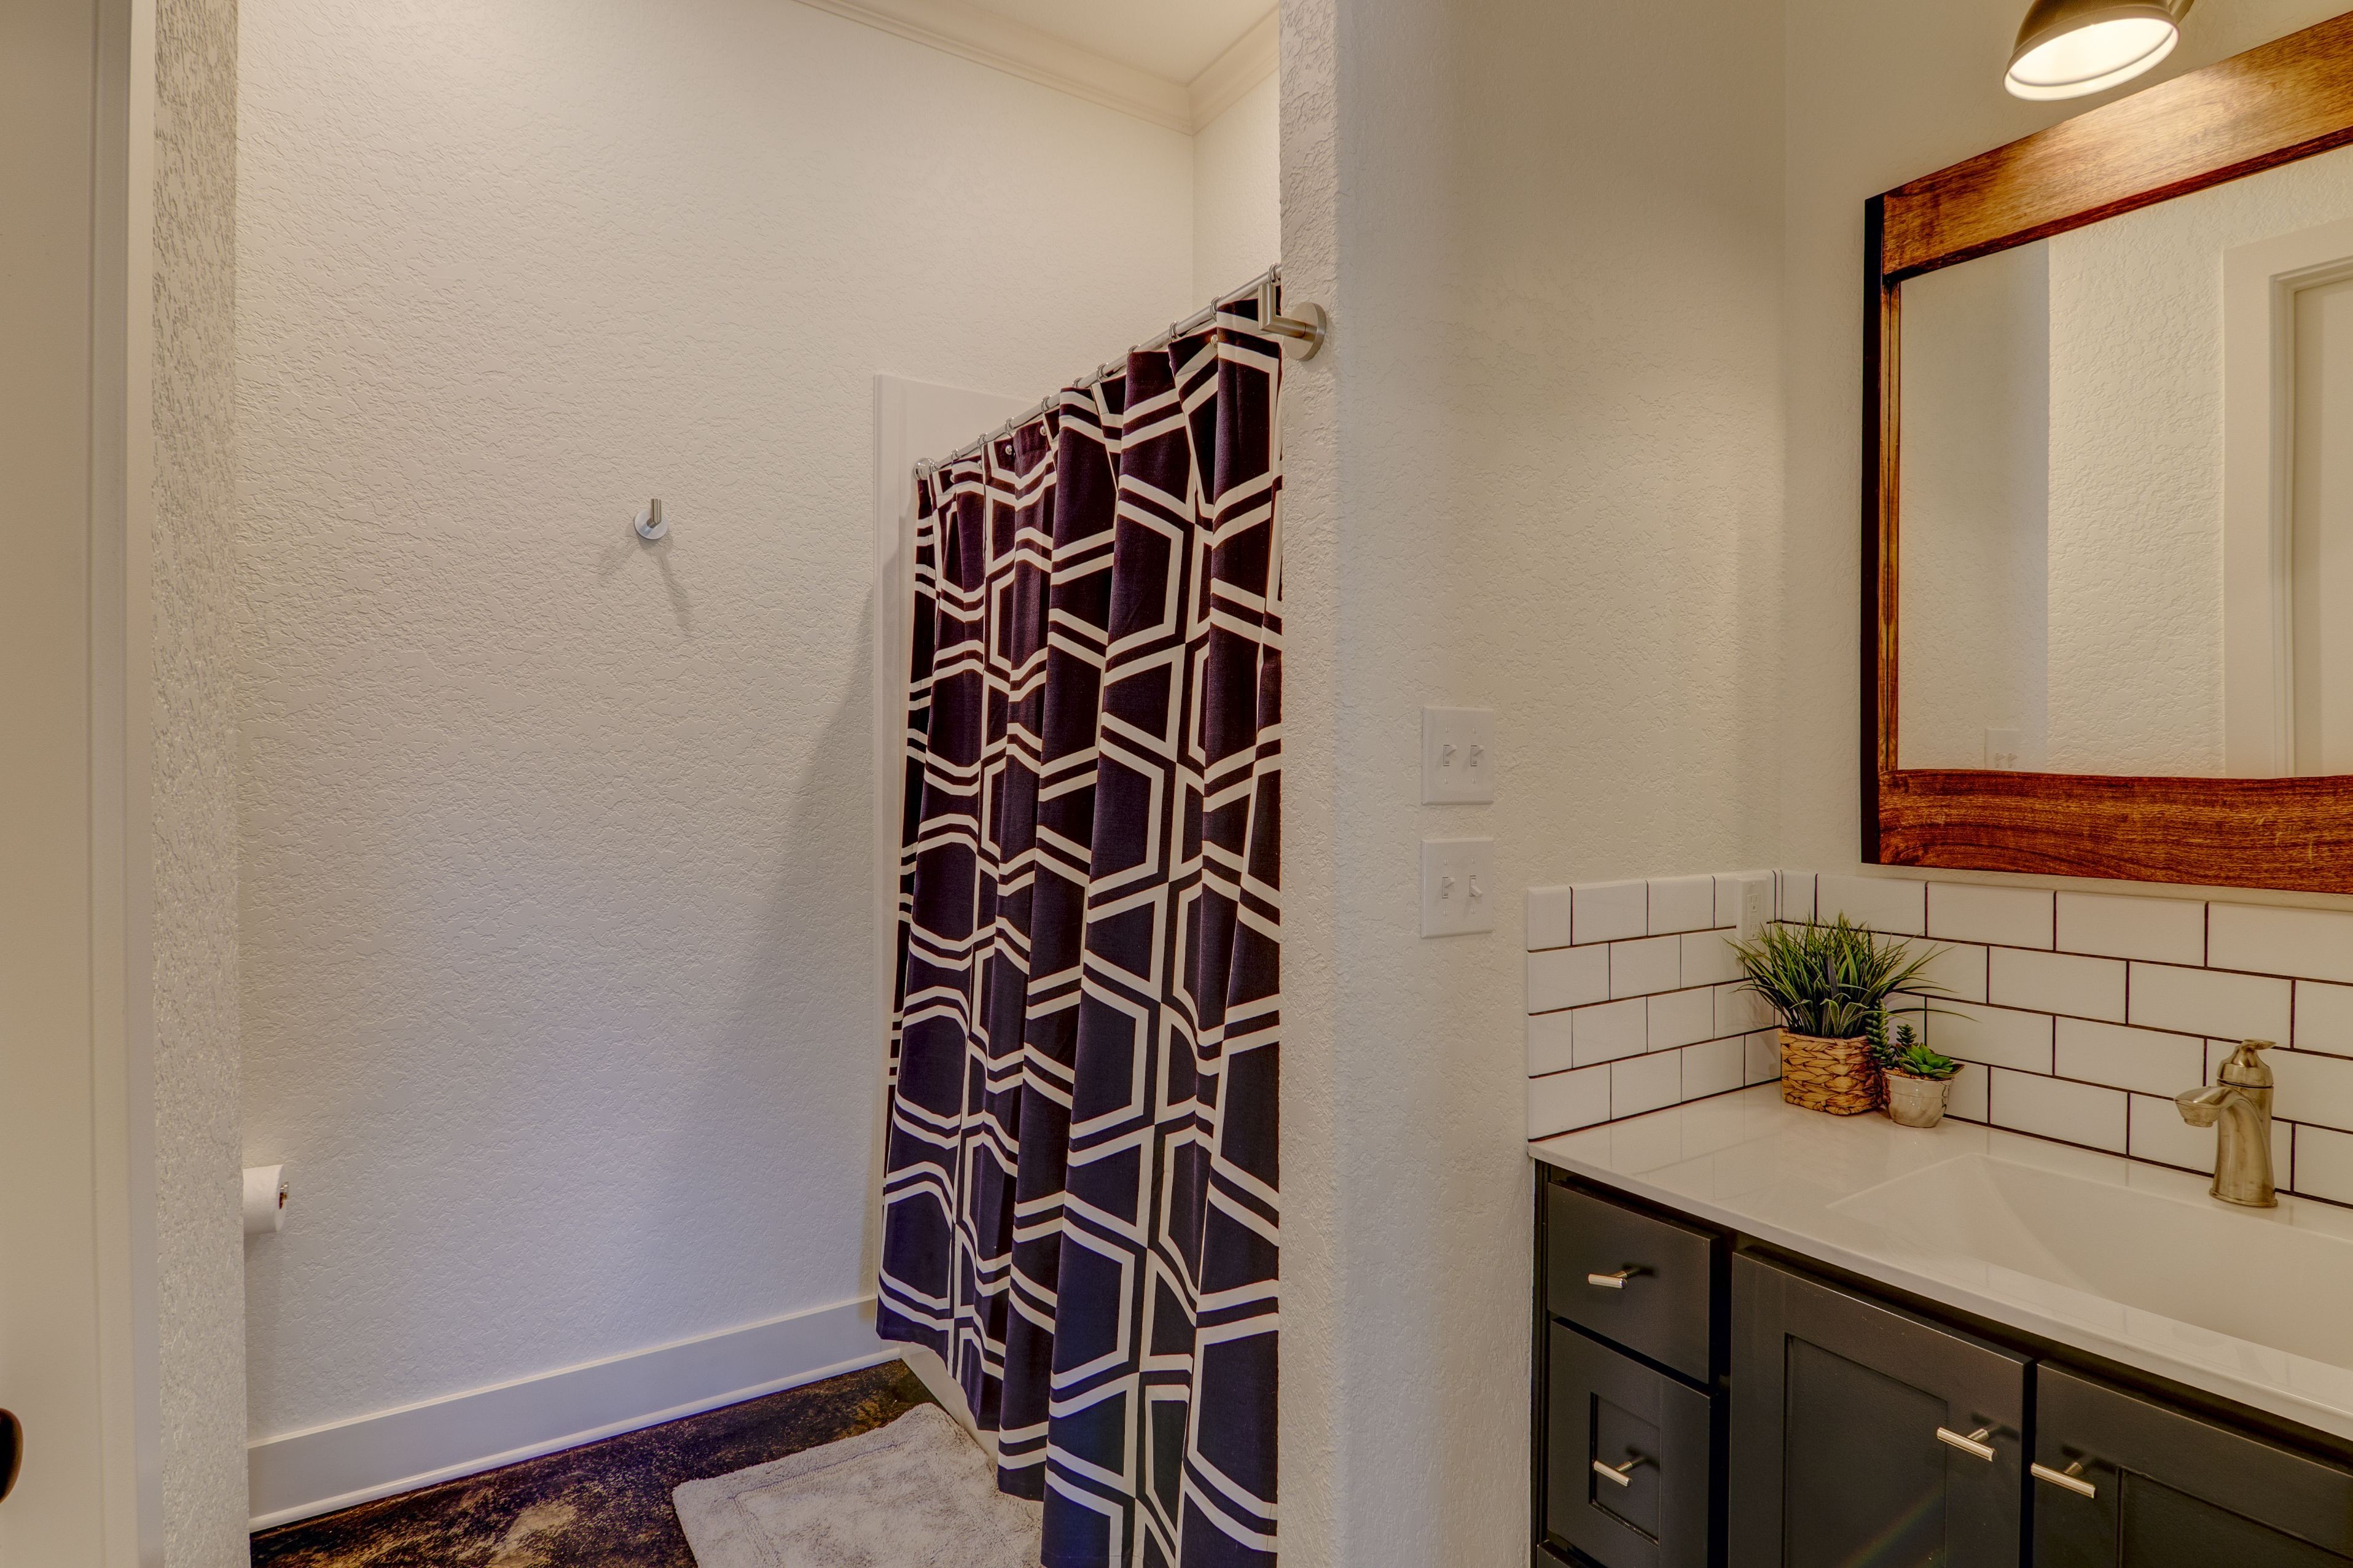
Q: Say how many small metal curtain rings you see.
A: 11